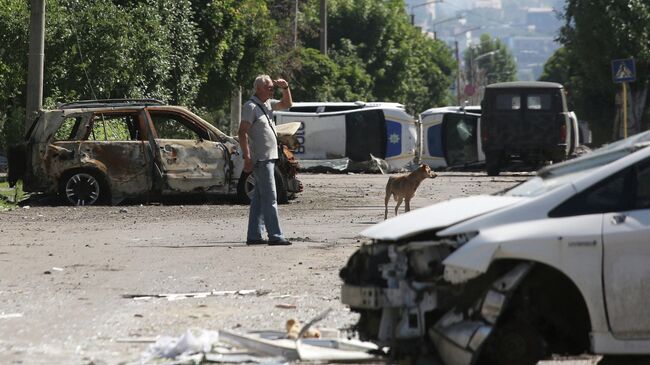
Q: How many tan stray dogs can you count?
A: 1